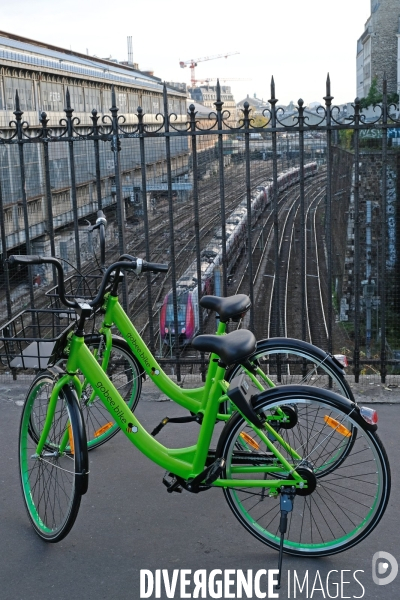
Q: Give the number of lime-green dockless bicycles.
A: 2